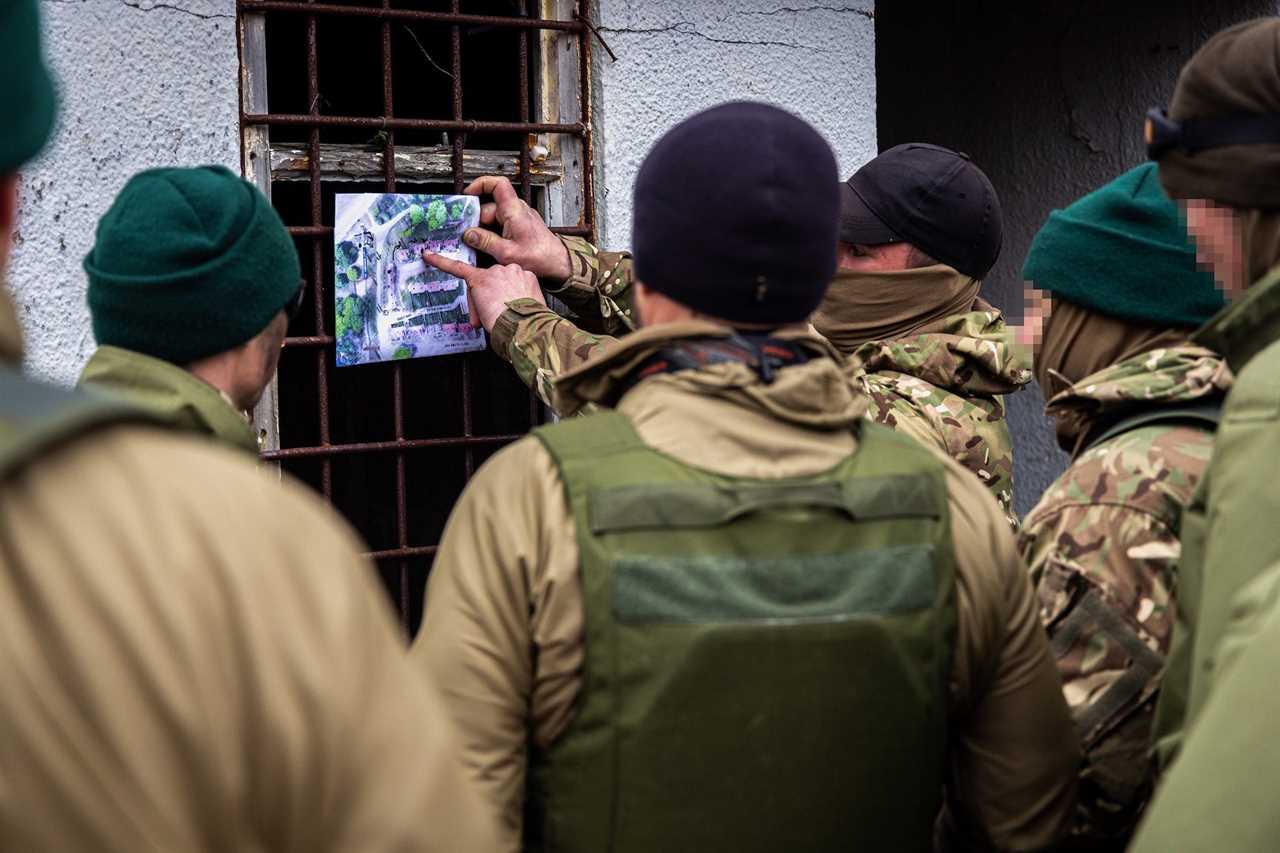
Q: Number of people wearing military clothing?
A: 6